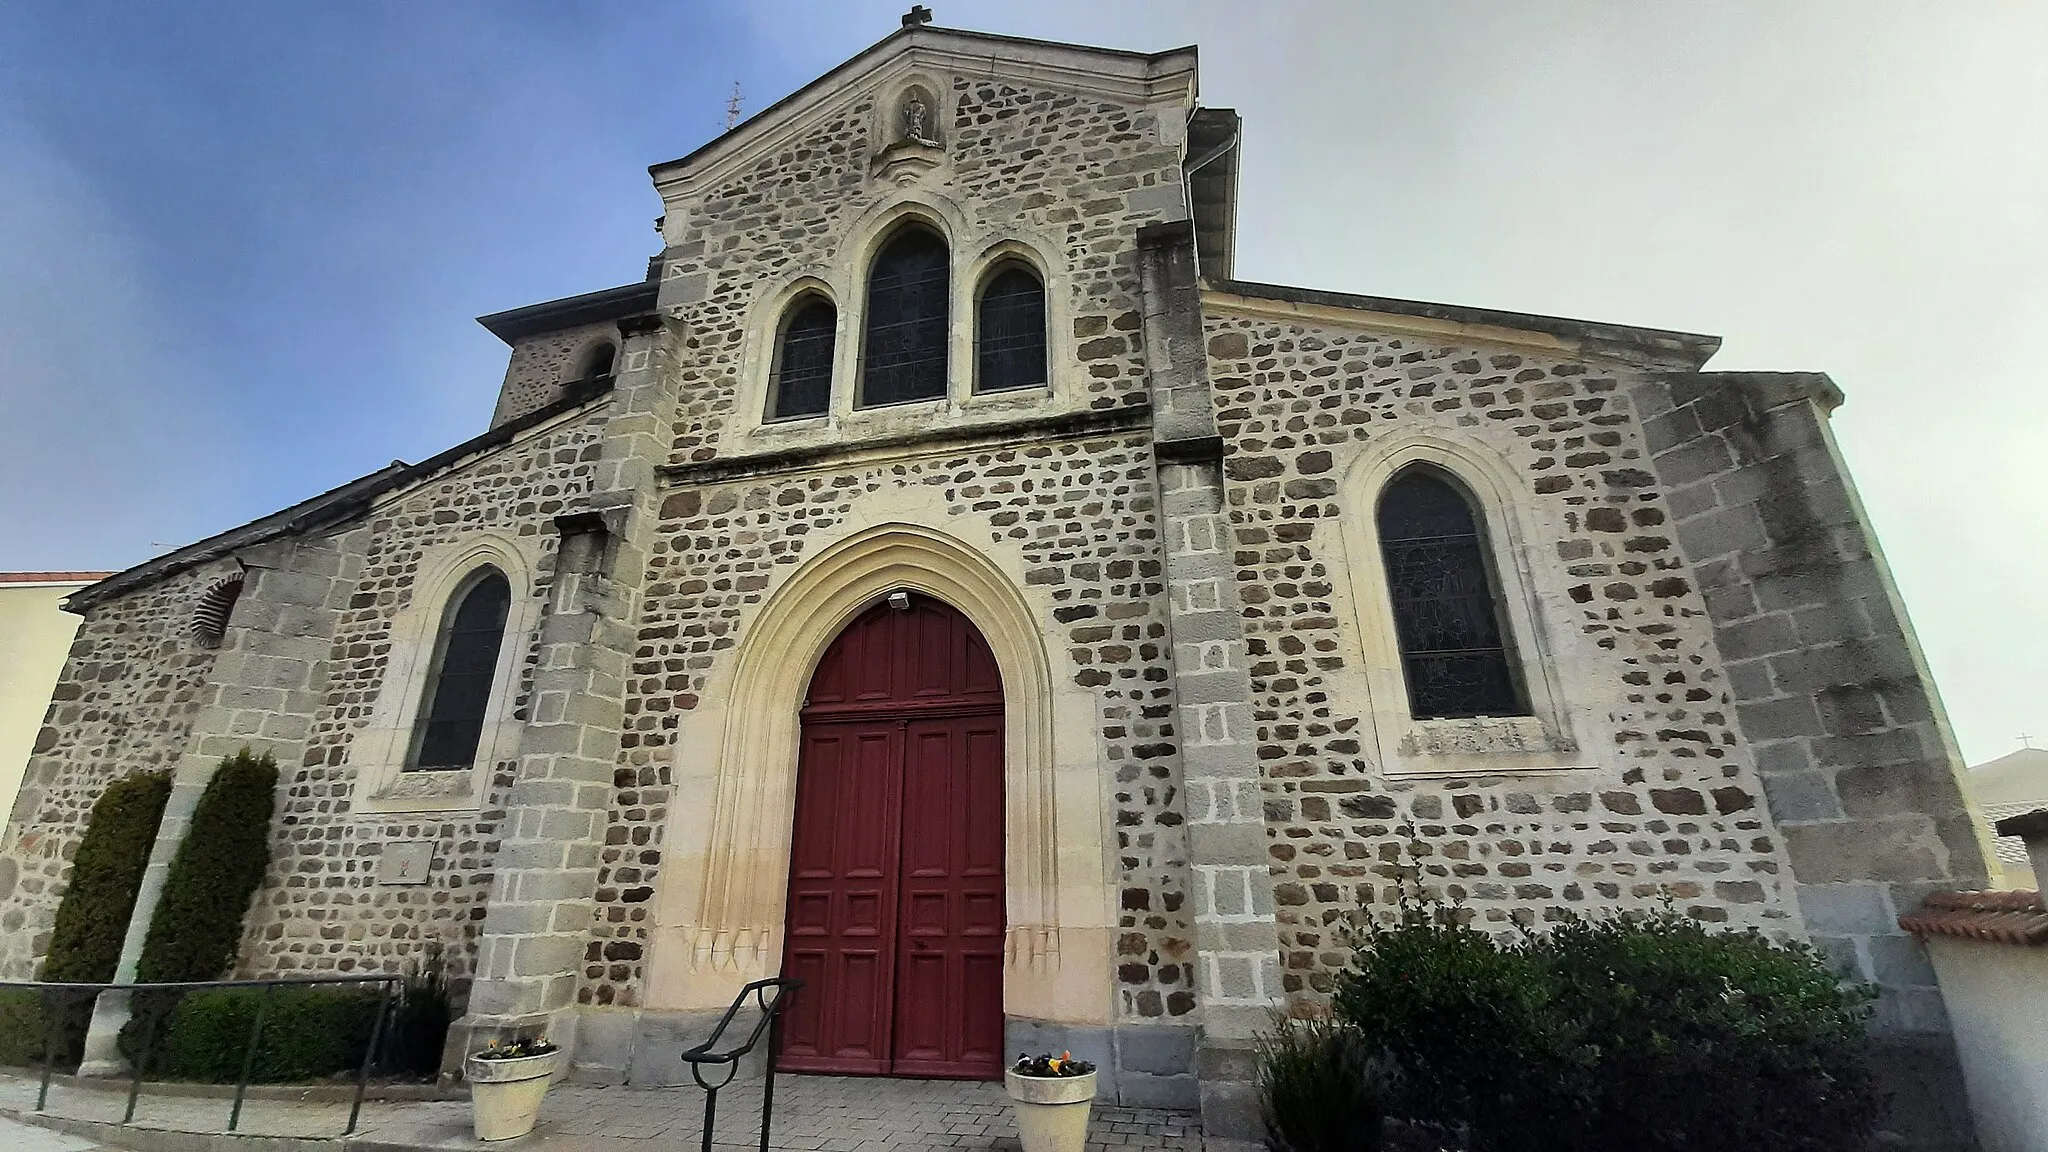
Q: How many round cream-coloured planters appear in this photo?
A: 2